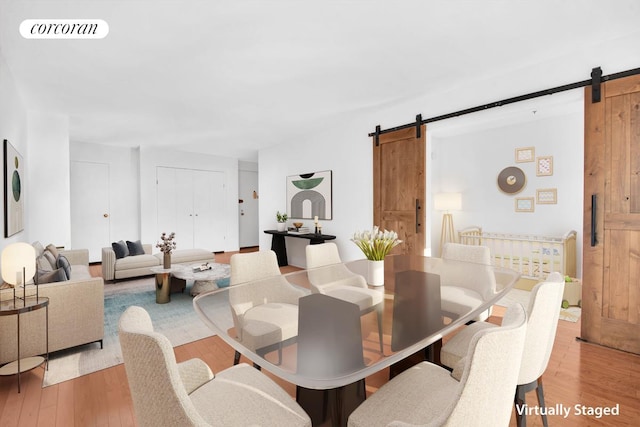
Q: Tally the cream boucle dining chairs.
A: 6